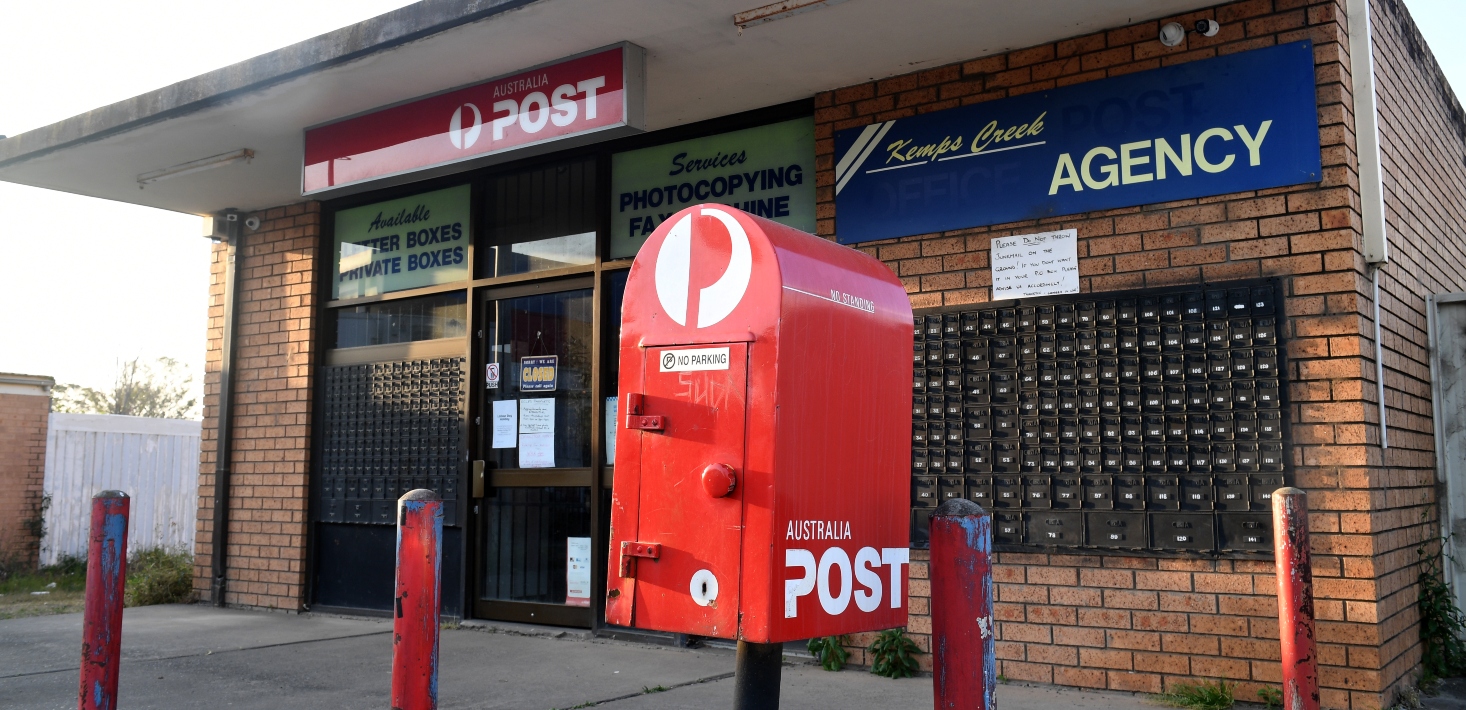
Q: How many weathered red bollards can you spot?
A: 4